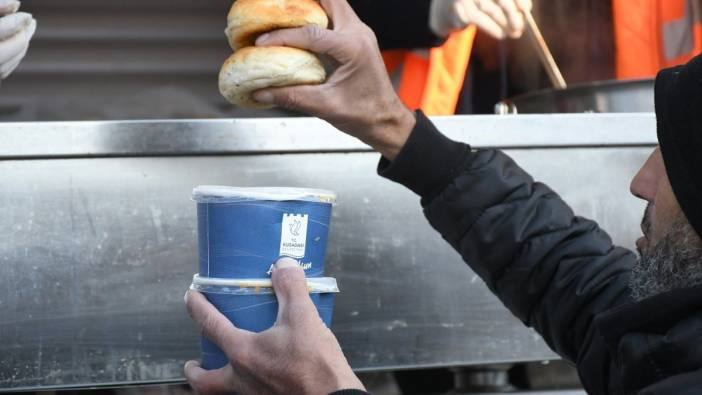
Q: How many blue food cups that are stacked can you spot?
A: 2